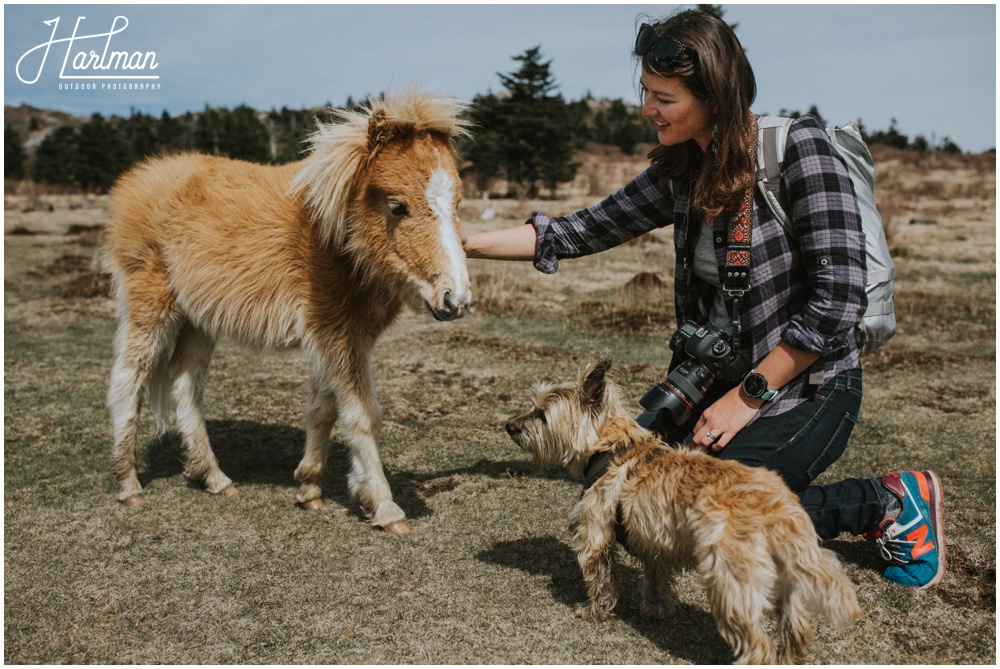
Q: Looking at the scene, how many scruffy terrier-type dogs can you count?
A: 1